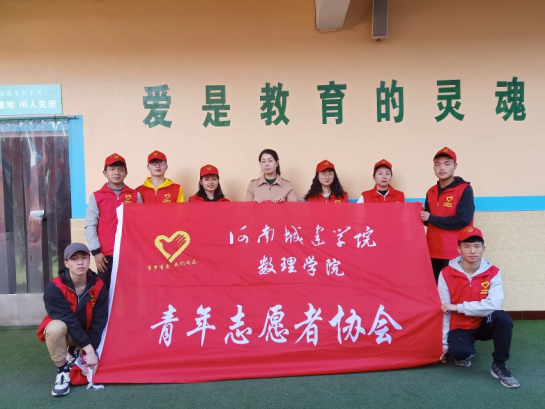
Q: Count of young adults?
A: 9